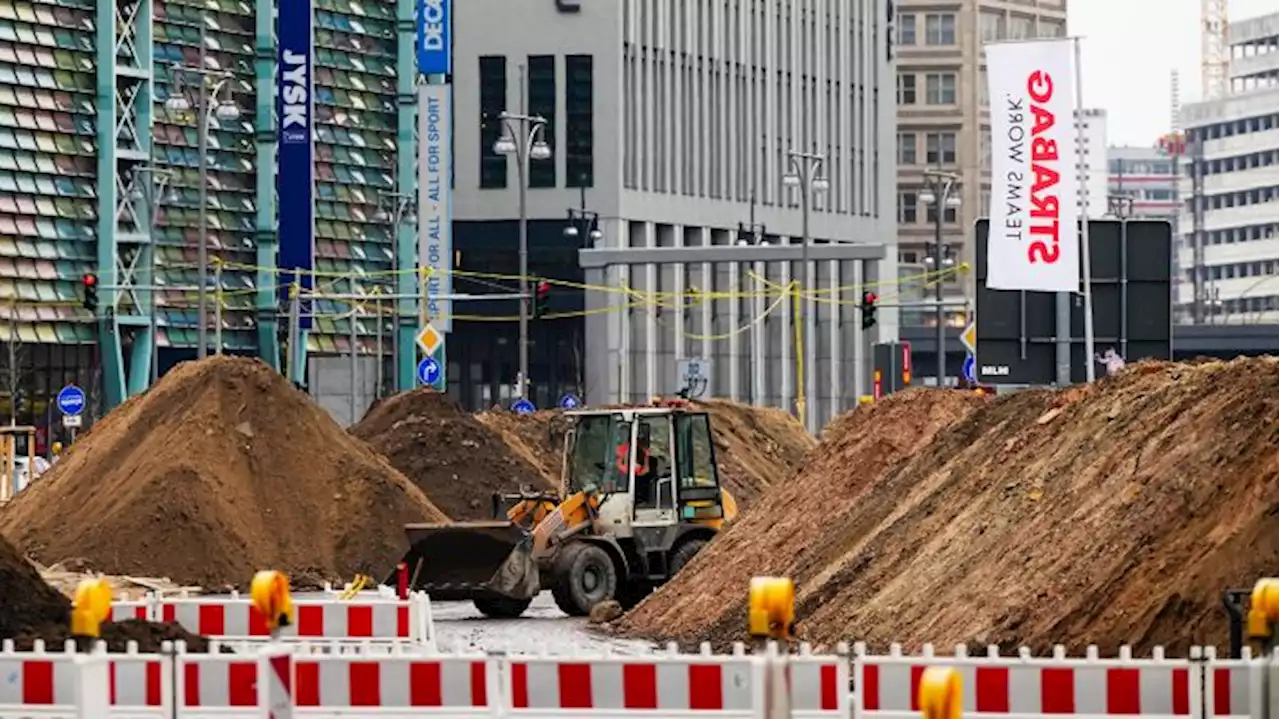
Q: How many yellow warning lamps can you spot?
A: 5